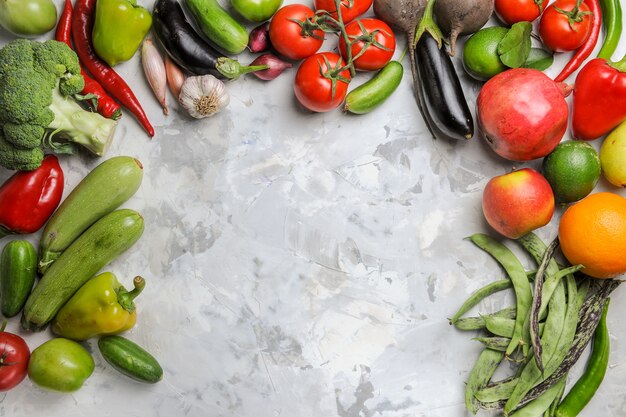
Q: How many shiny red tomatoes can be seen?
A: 7